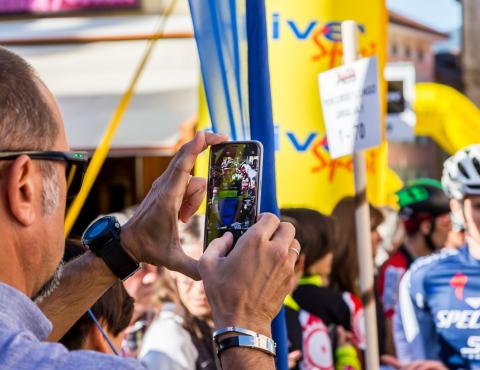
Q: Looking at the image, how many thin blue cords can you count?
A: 1